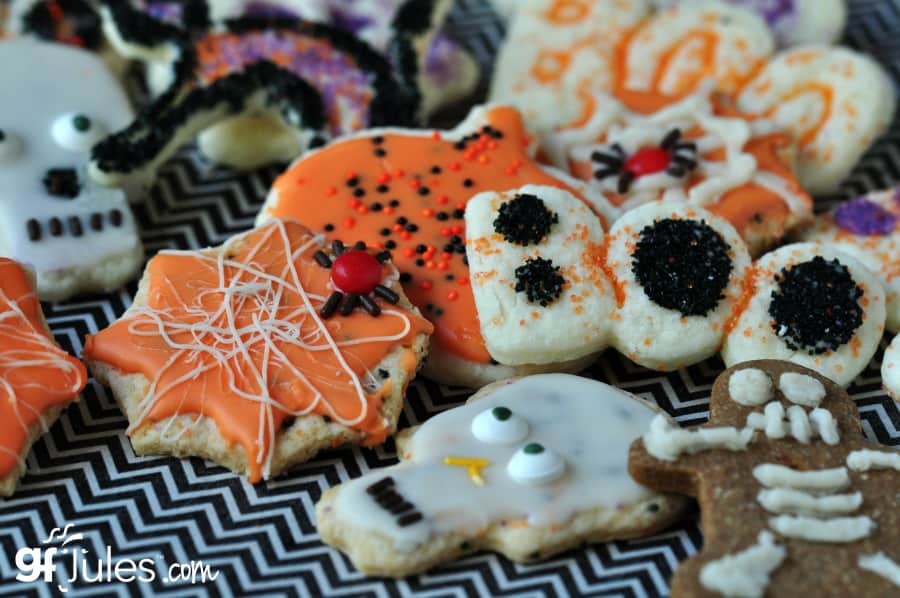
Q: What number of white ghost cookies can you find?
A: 2